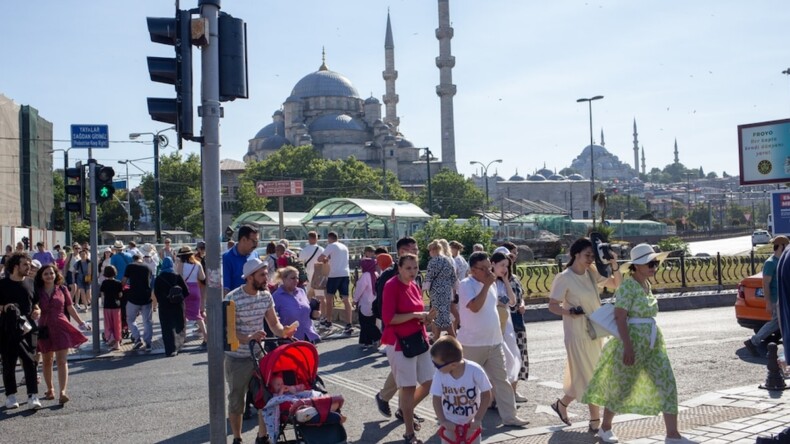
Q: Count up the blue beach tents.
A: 0